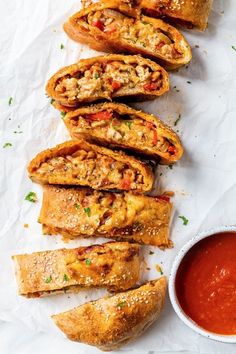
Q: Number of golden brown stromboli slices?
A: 8